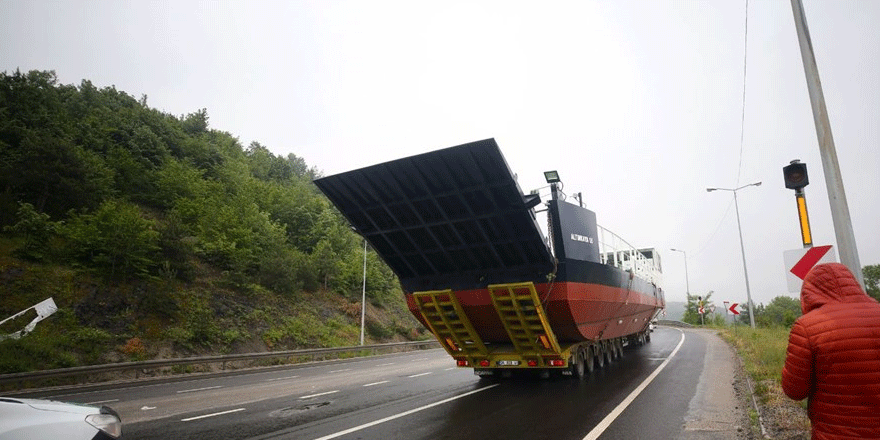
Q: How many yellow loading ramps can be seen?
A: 2